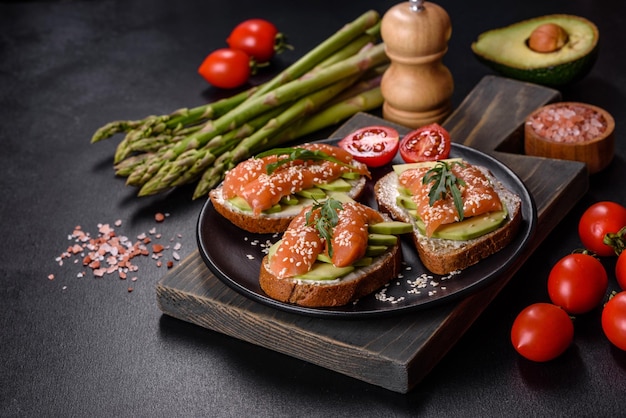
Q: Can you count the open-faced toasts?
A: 3